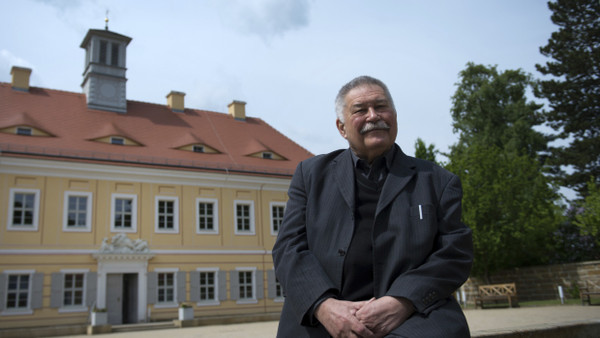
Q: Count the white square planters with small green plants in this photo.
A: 2